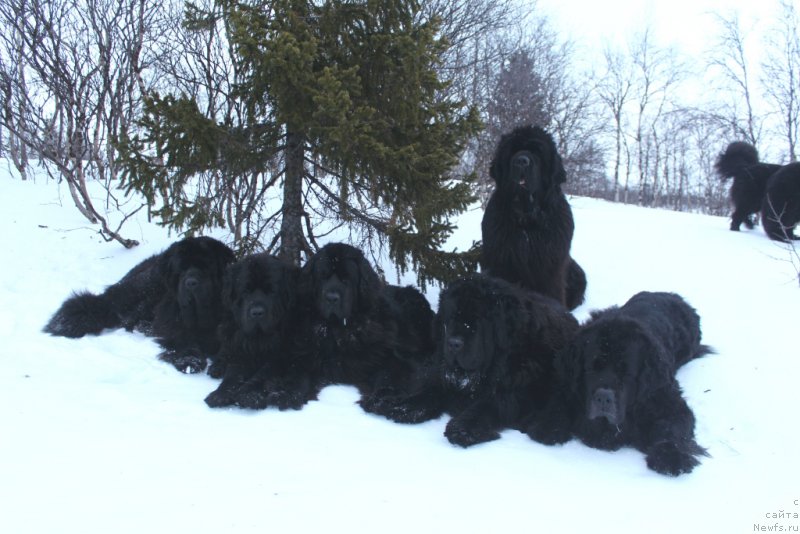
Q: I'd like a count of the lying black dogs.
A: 5